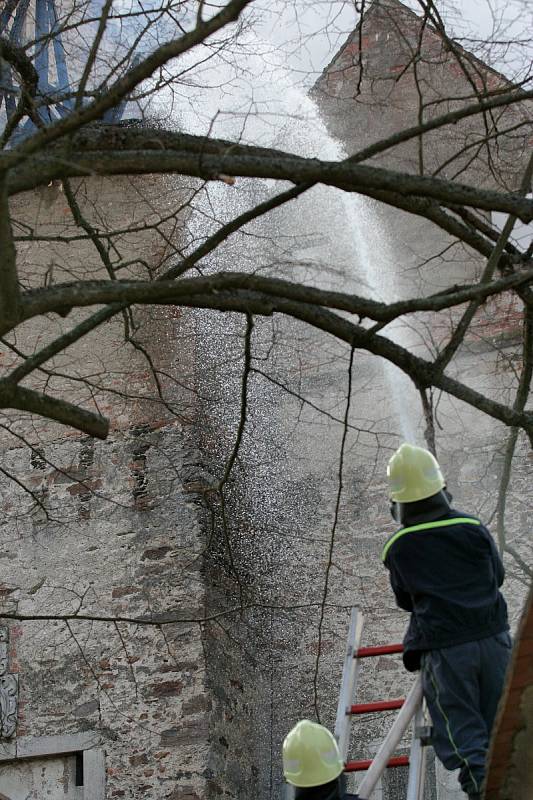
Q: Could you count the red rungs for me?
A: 3